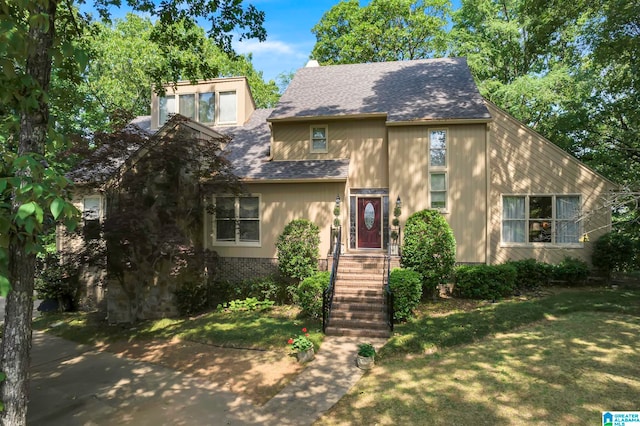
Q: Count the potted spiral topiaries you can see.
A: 2